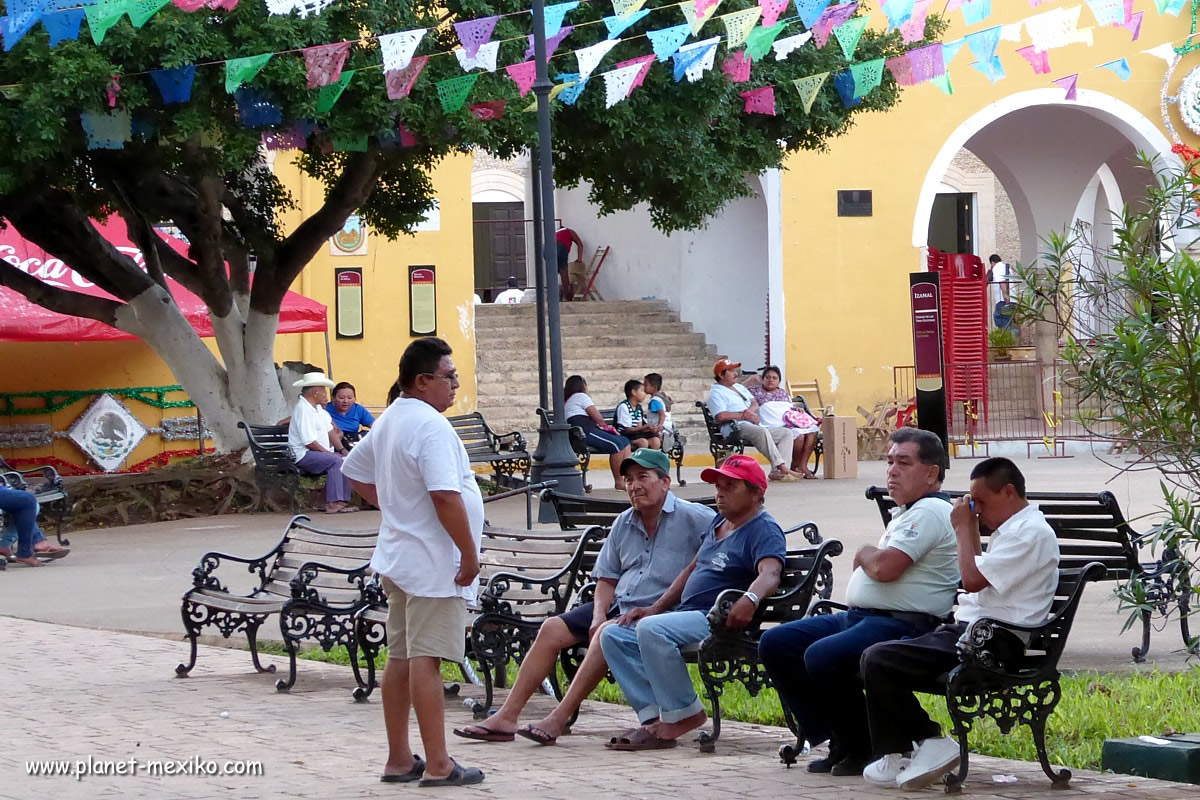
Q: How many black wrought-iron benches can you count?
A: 11